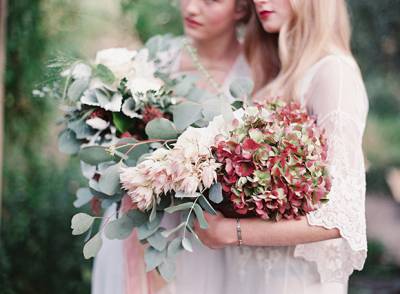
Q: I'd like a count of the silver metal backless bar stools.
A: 0